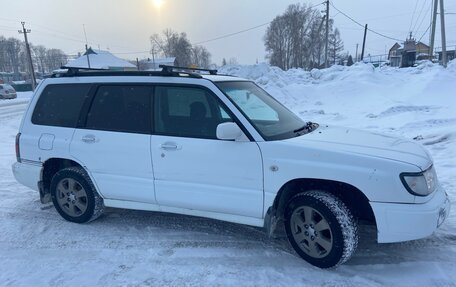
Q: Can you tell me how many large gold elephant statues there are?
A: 0